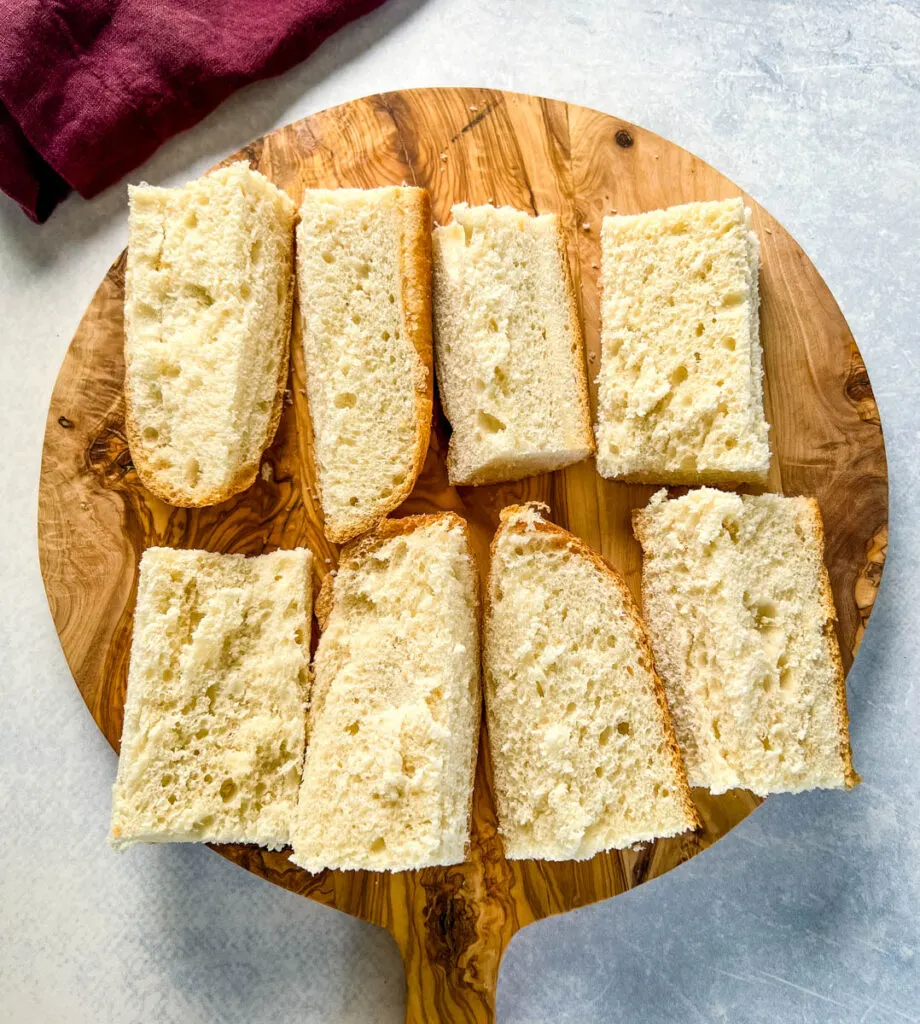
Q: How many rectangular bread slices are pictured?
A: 4